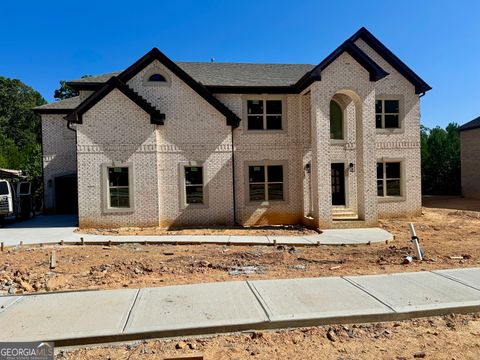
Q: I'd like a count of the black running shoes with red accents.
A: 0